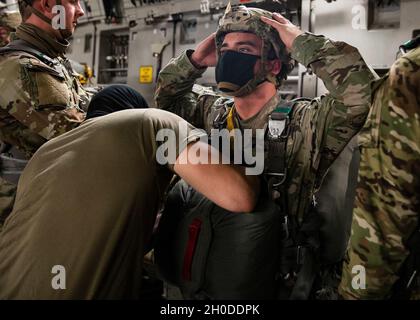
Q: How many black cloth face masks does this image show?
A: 1